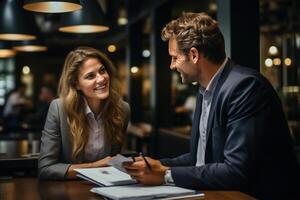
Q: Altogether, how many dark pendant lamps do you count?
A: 5